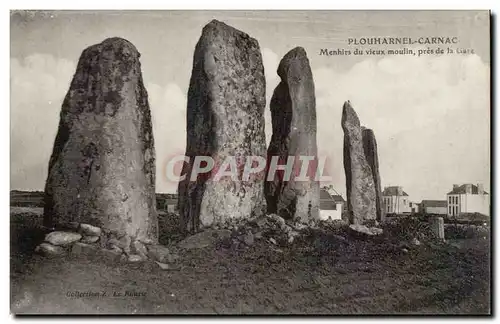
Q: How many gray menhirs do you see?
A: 5